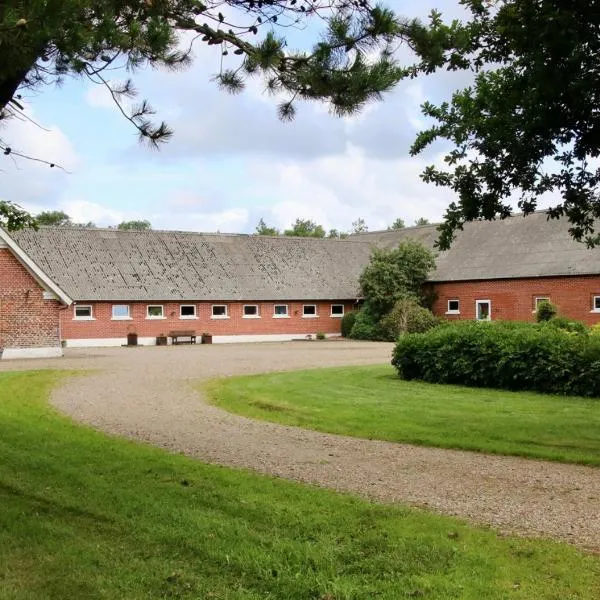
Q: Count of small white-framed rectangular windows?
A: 12